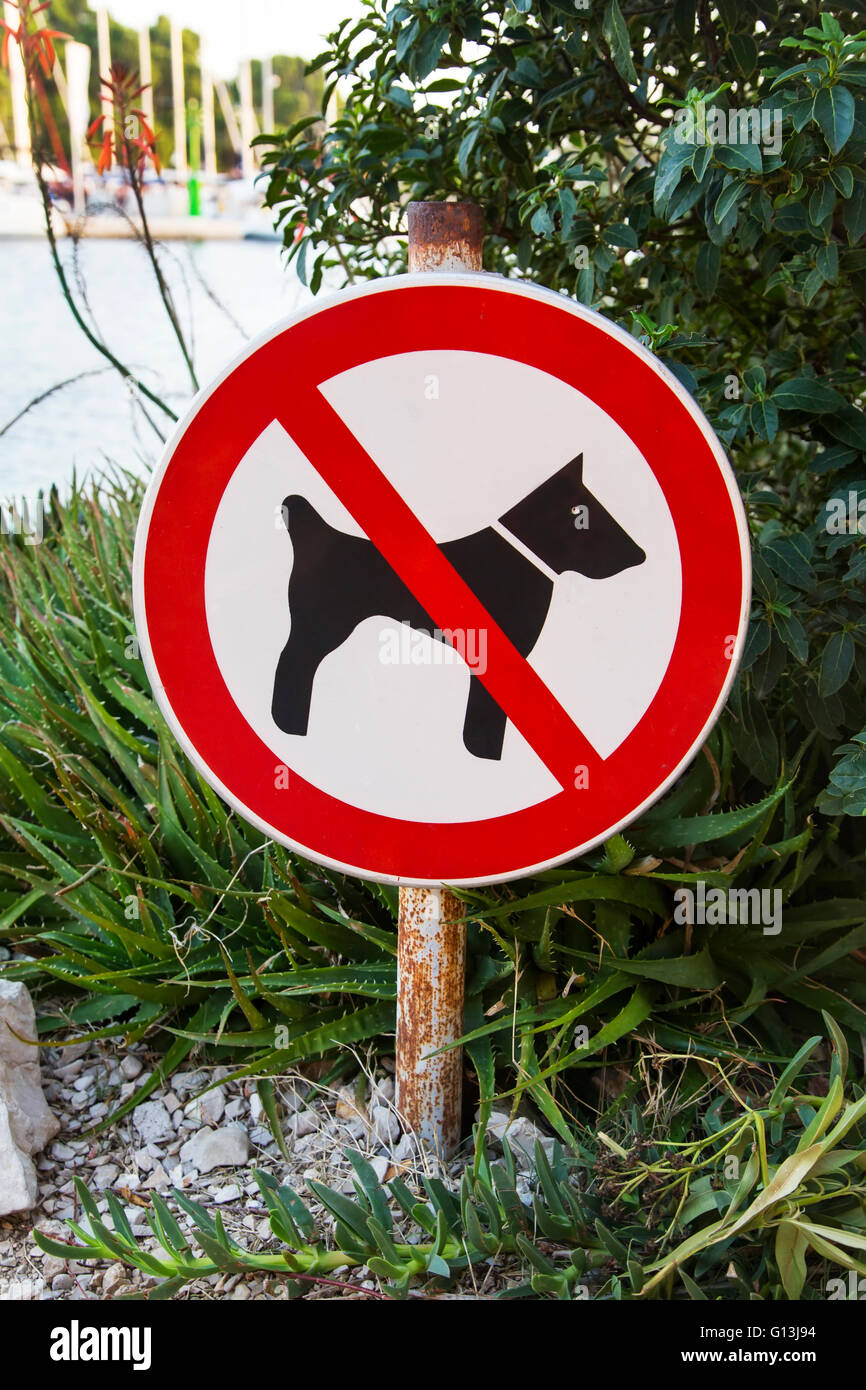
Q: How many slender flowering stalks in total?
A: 2